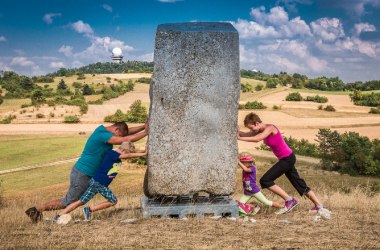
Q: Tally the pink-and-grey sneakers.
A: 2